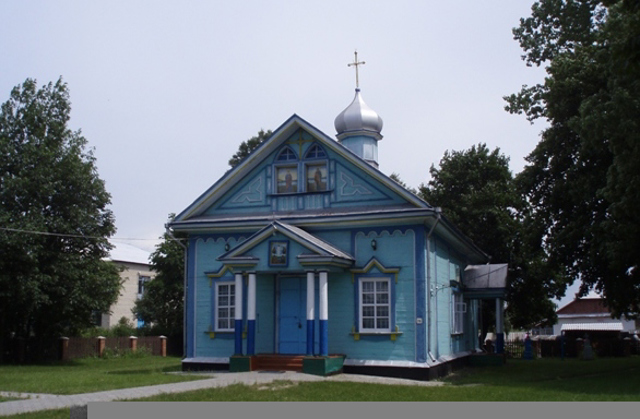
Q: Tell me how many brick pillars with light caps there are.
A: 4